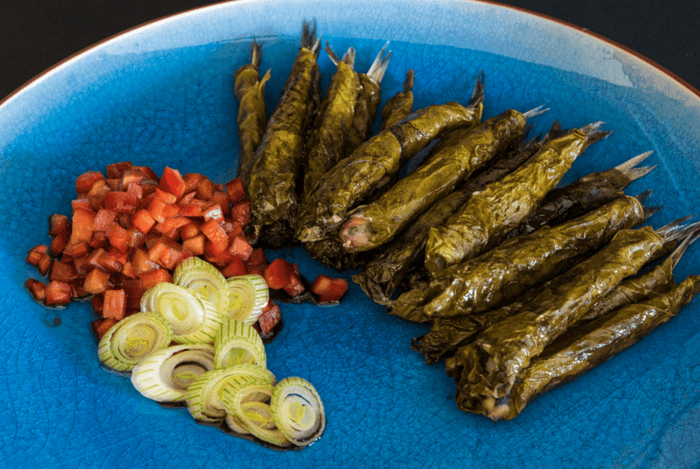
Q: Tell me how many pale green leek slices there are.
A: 9